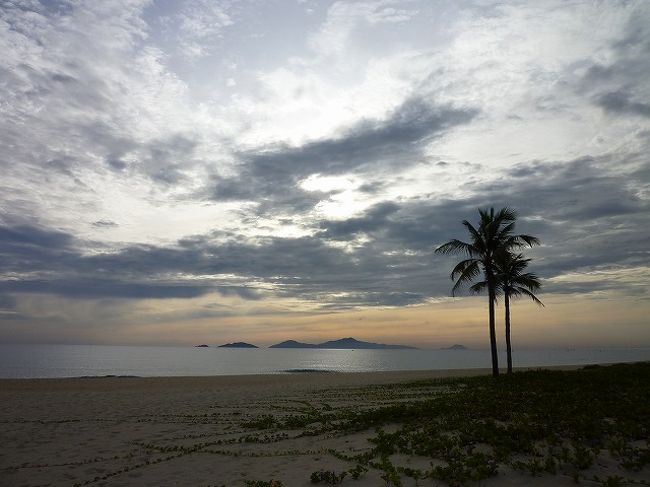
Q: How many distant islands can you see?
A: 4